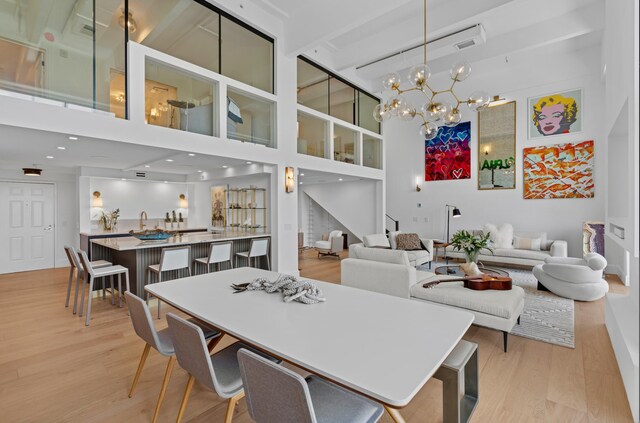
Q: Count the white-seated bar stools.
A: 5